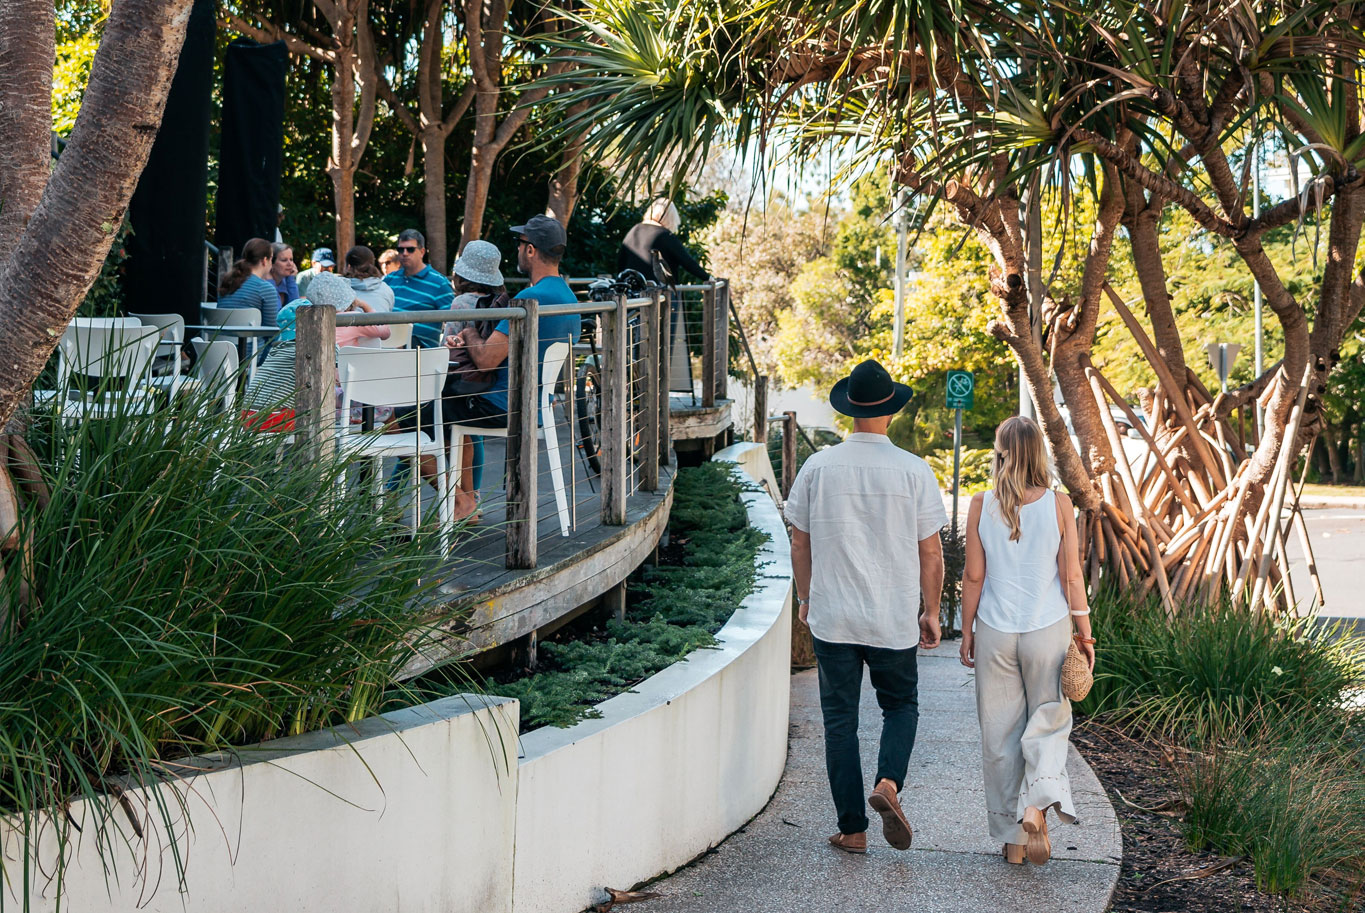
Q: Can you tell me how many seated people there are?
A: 10